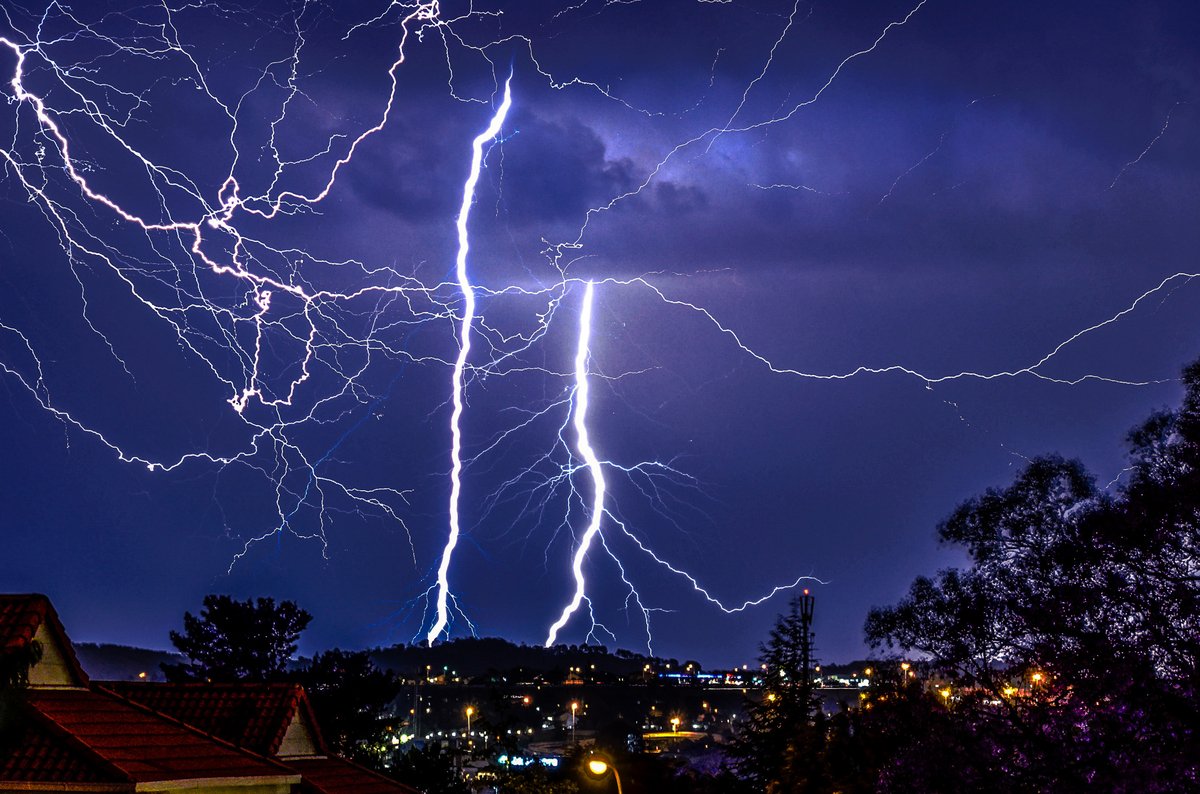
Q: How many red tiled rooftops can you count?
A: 2